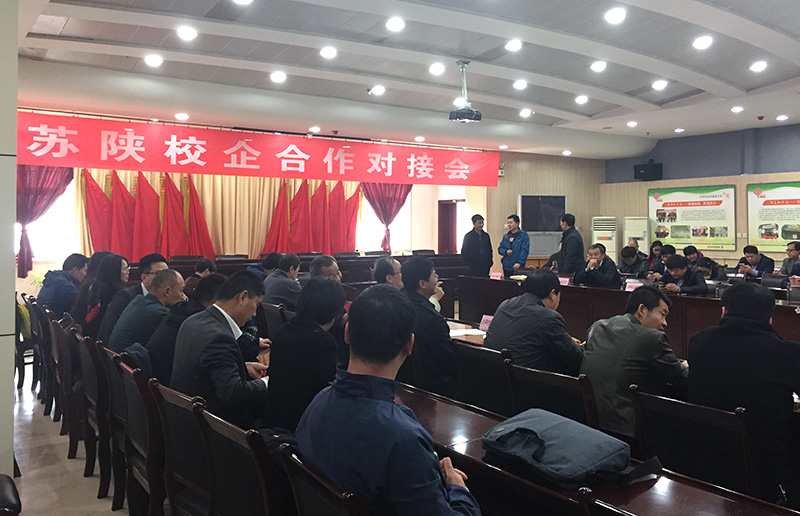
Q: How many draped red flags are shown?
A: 10